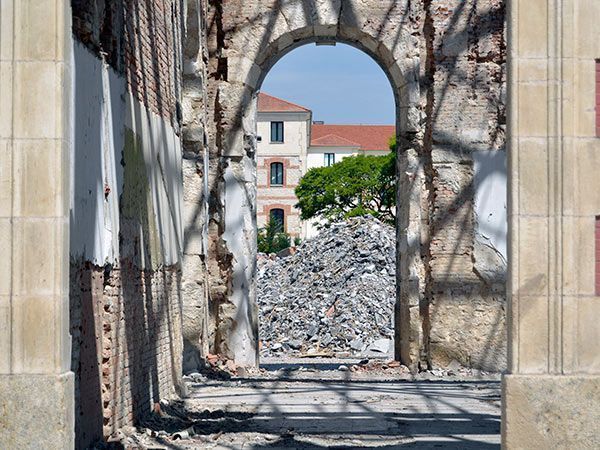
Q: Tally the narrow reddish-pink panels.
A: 2